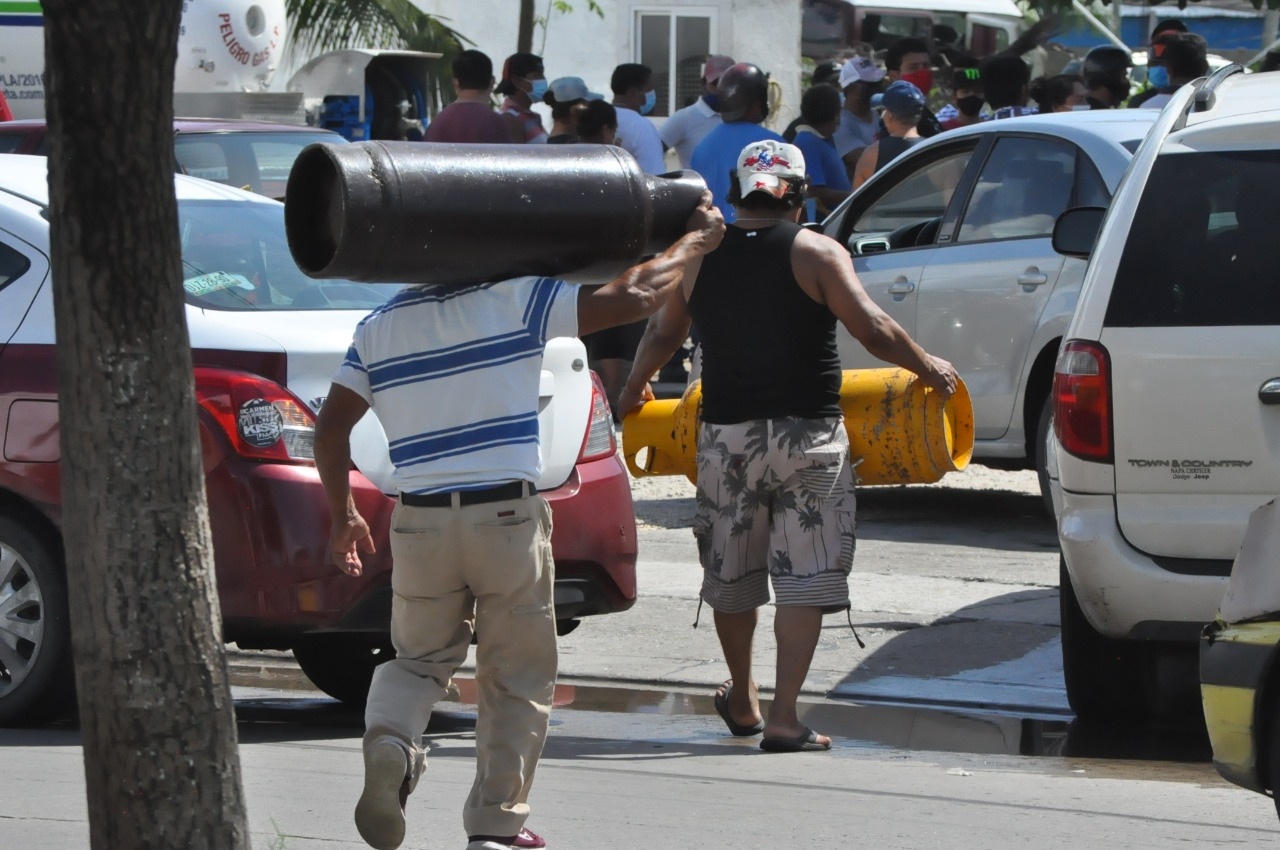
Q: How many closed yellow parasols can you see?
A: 0